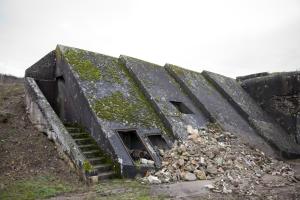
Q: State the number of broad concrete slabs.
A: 4